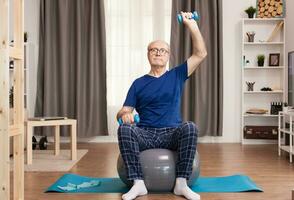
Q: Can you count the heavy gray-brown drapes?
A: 2